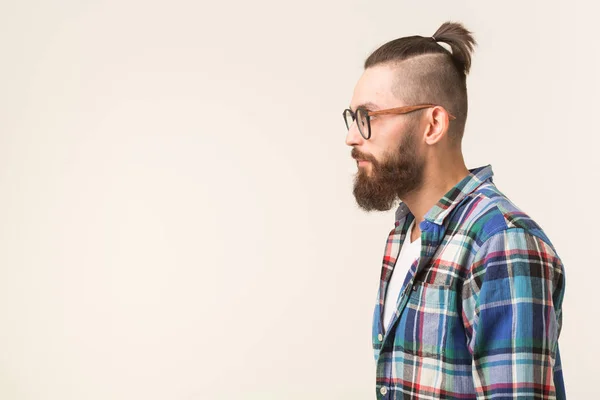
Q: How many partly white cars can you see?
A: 0